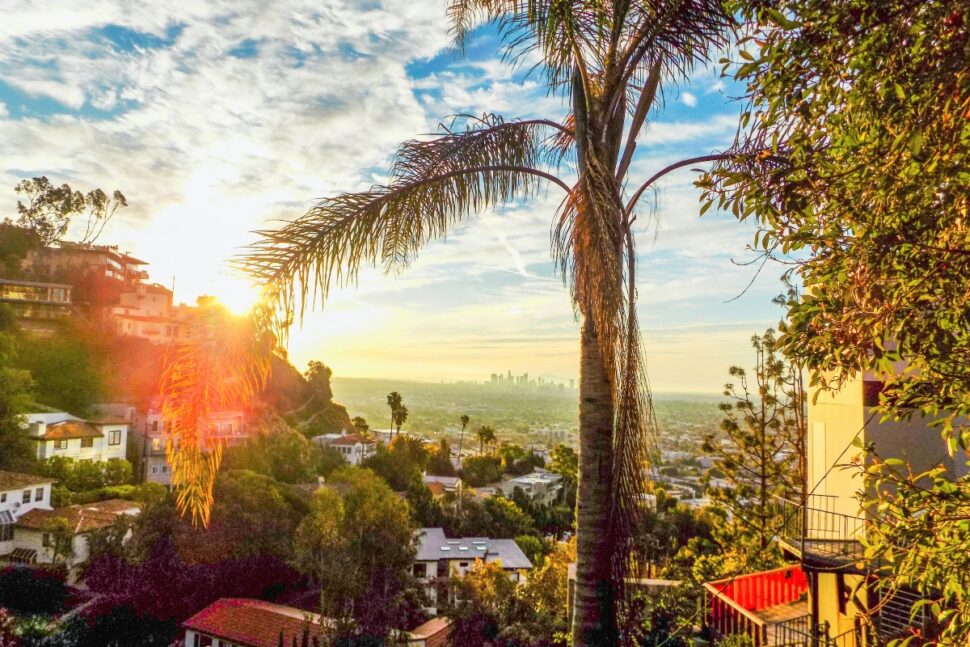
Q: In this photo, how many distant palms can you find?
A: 5